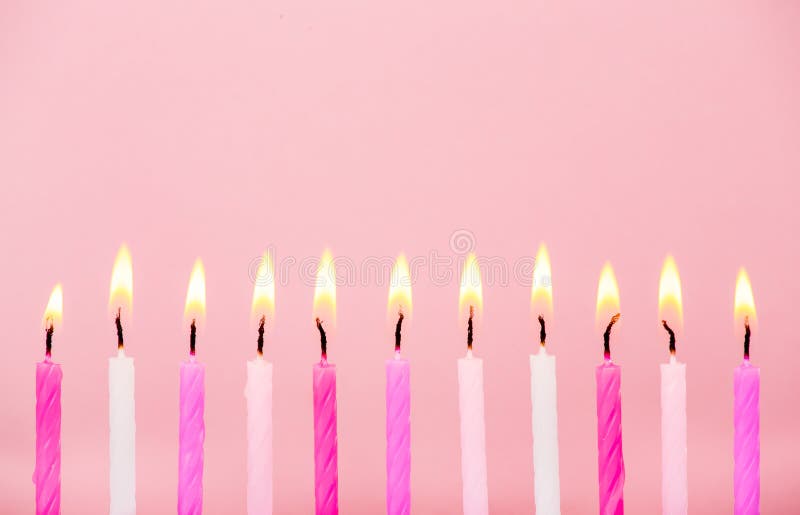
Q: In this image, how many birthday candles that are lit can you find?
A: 11